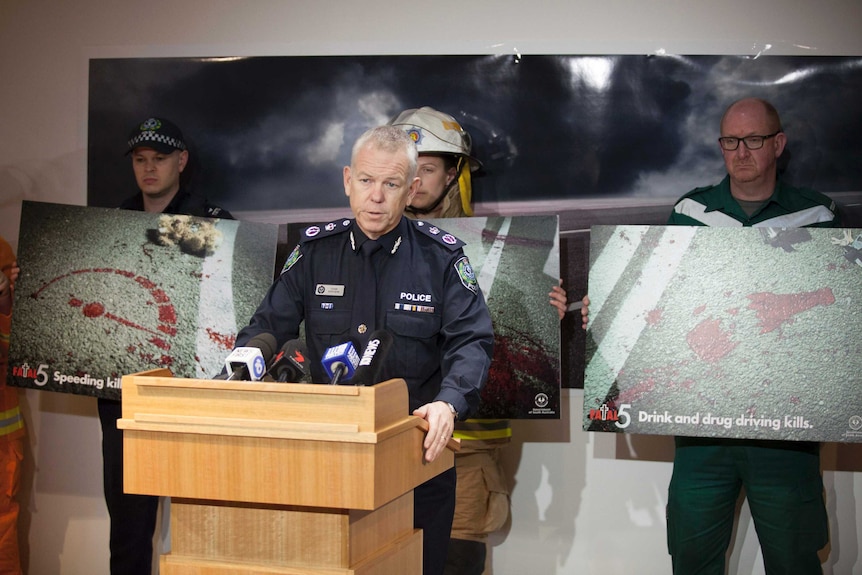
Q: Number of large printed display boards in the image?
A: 3